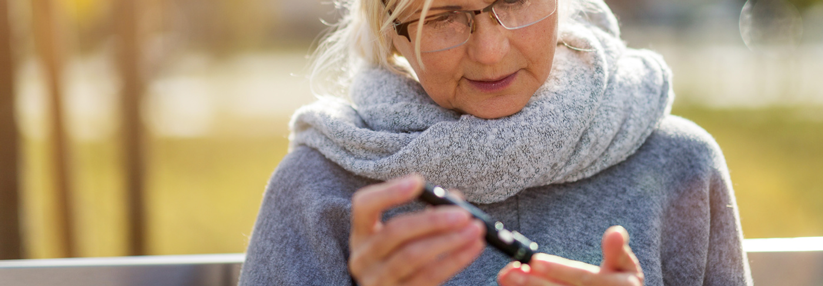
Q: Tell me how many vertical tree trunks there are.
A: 3